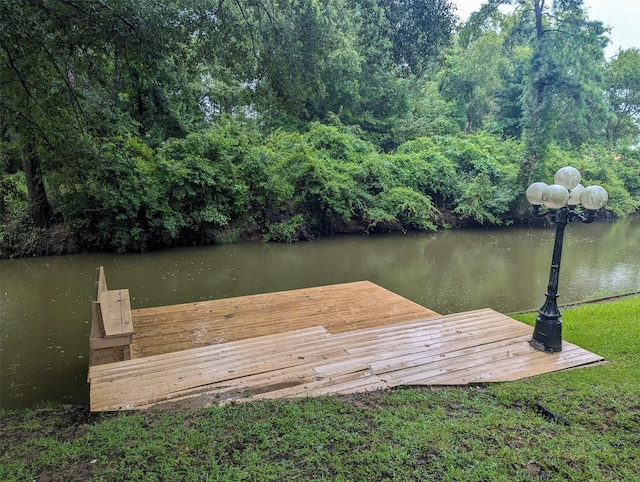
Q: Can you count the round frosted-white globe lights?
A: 5